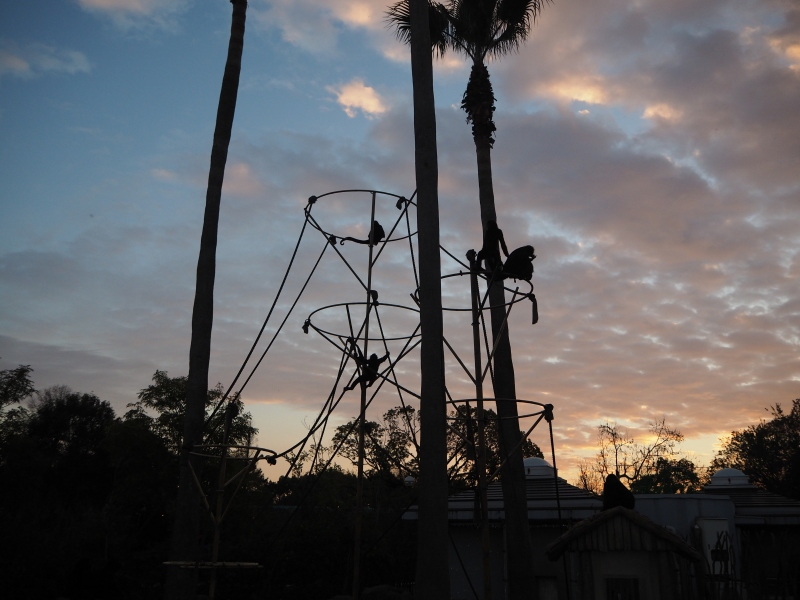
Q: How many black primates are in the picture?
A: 5